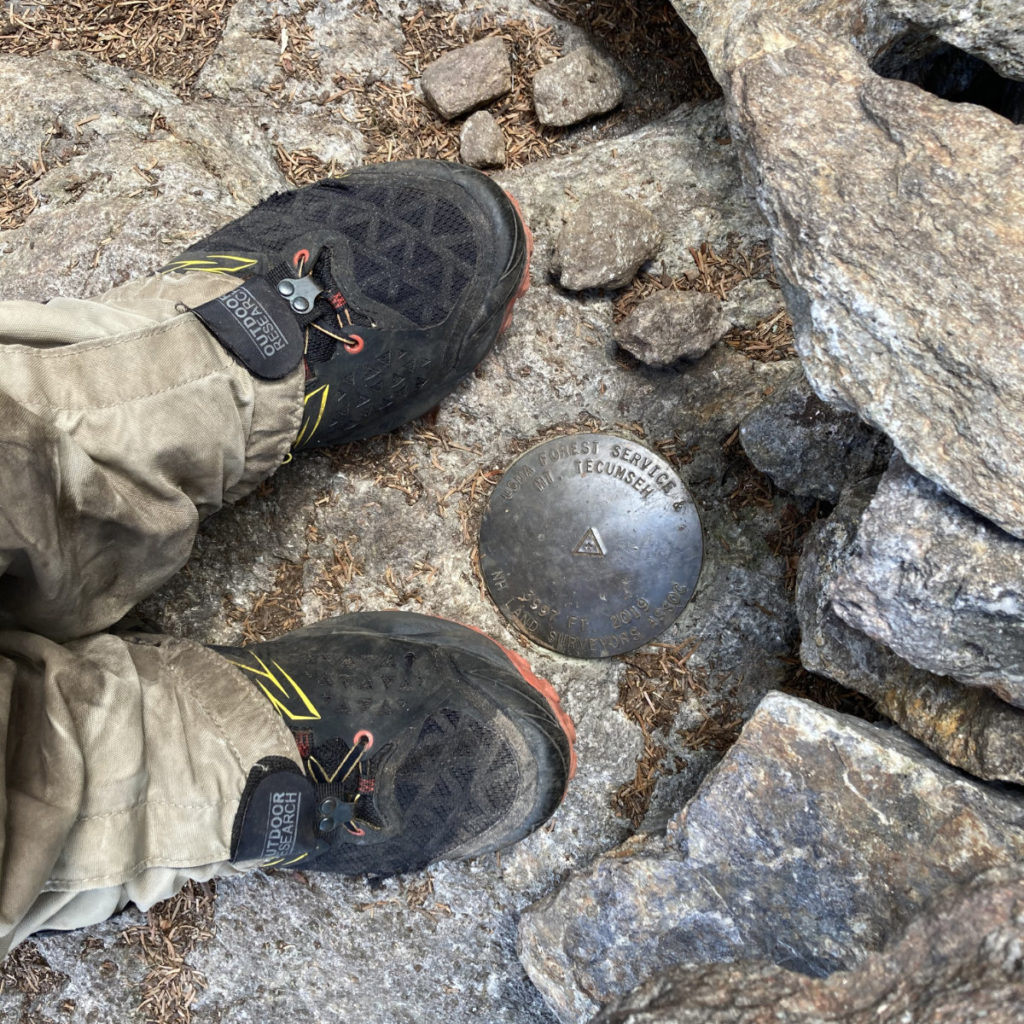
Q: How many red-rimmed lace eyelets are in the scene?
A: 4